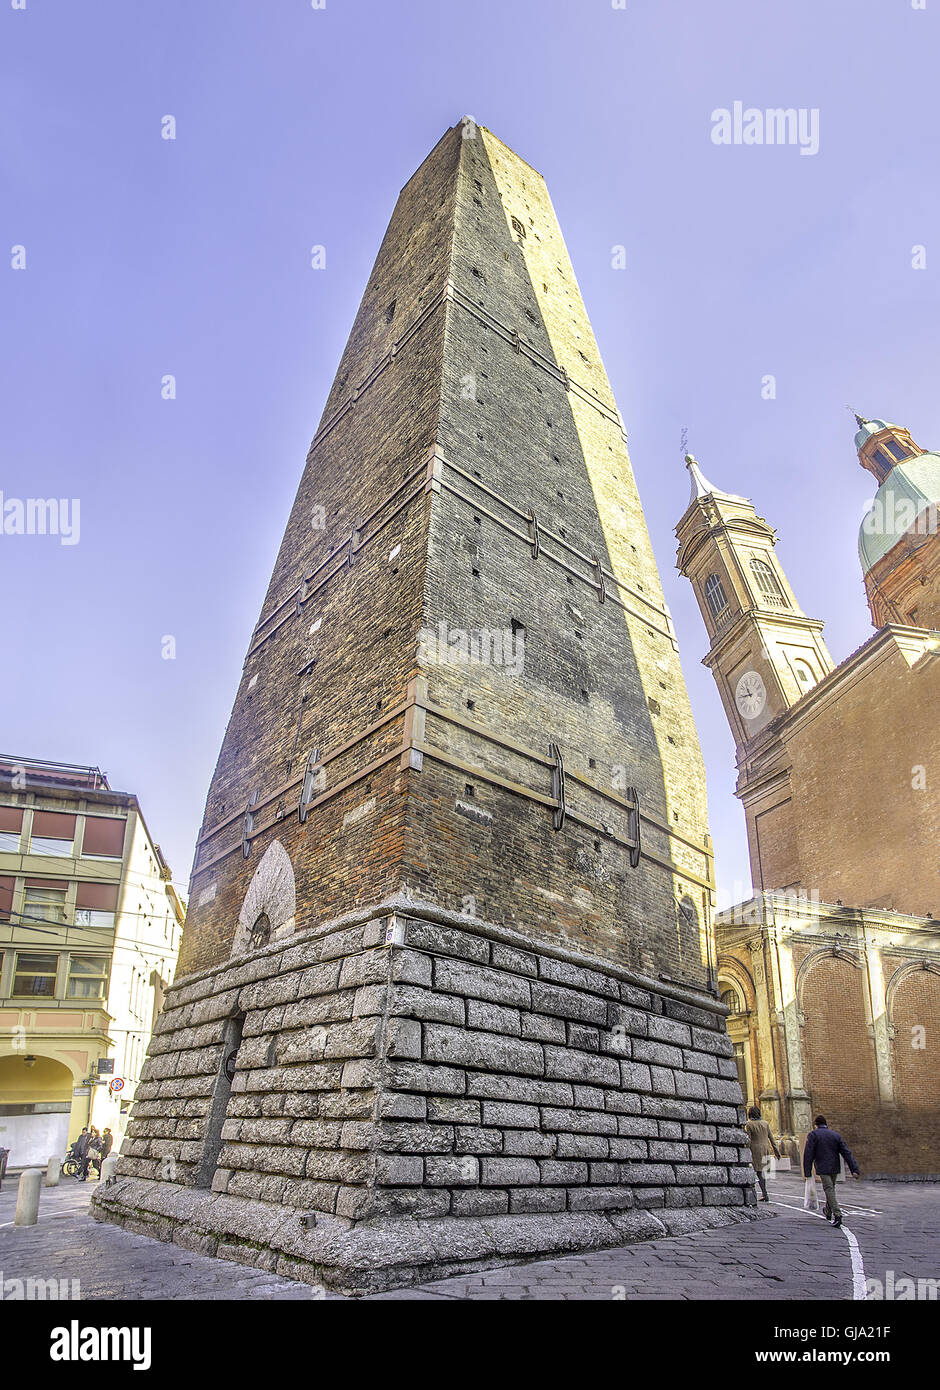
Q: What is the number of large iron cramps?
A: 12